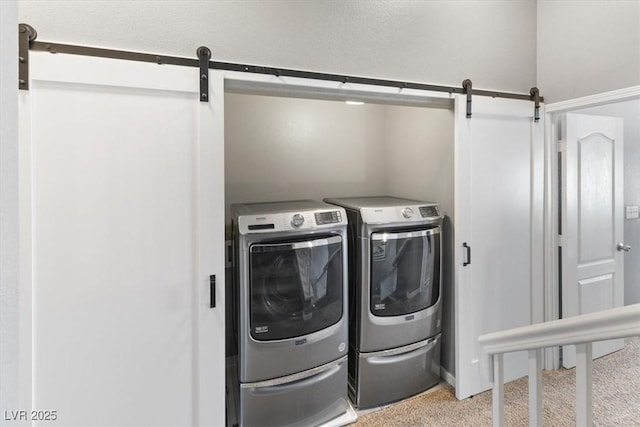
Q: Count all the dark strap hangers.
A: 4